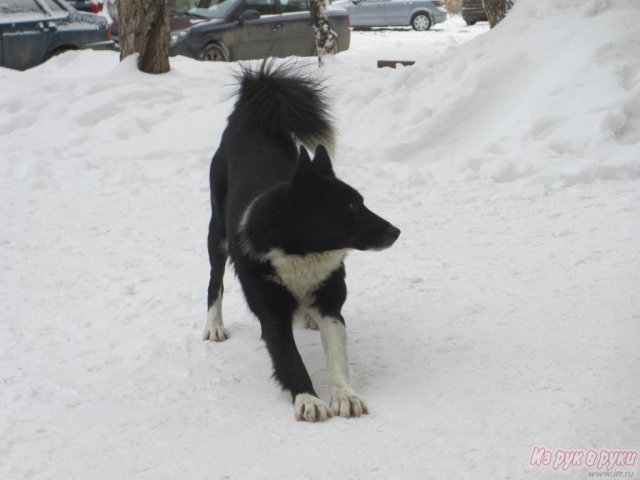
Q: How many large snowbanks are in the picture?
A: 1